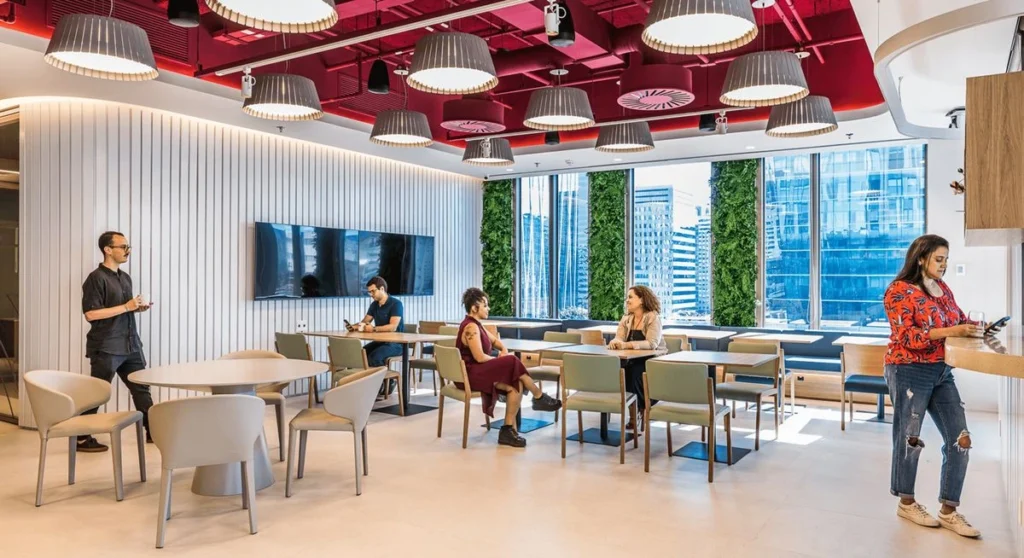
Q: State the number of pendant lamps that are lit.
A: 11